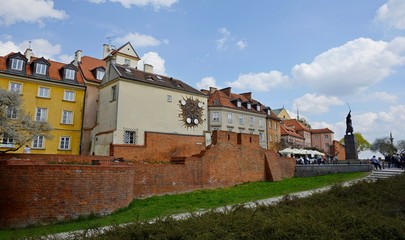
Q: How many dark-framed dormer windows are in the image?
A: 8